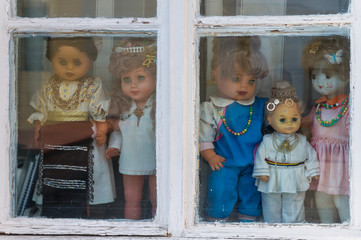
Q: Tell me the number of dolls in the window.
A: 5